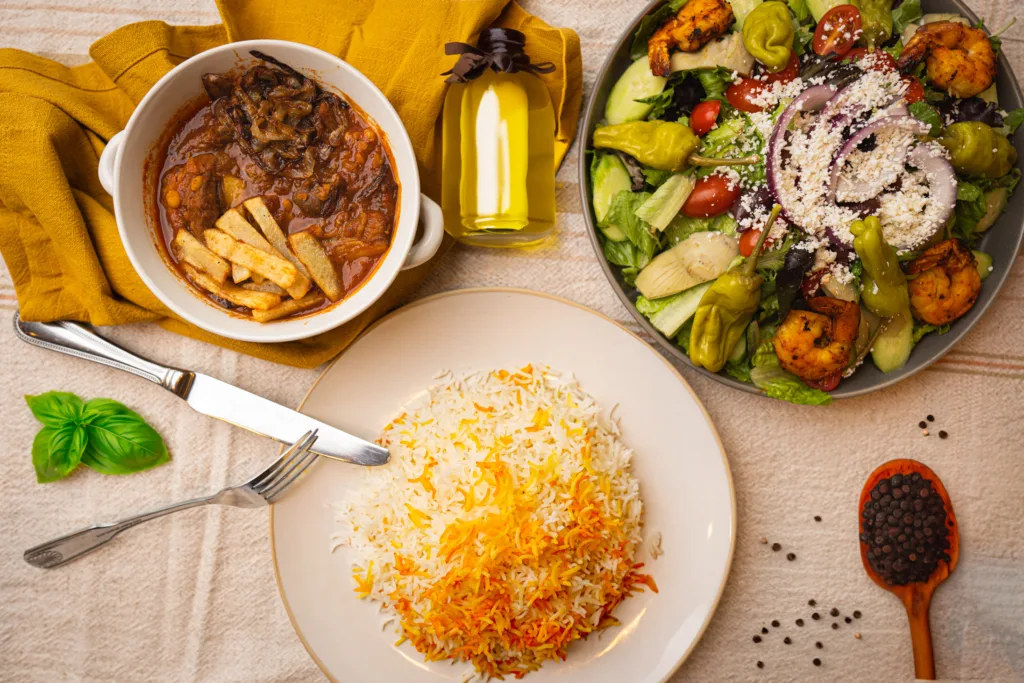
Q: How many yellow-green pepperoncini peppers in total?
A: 6